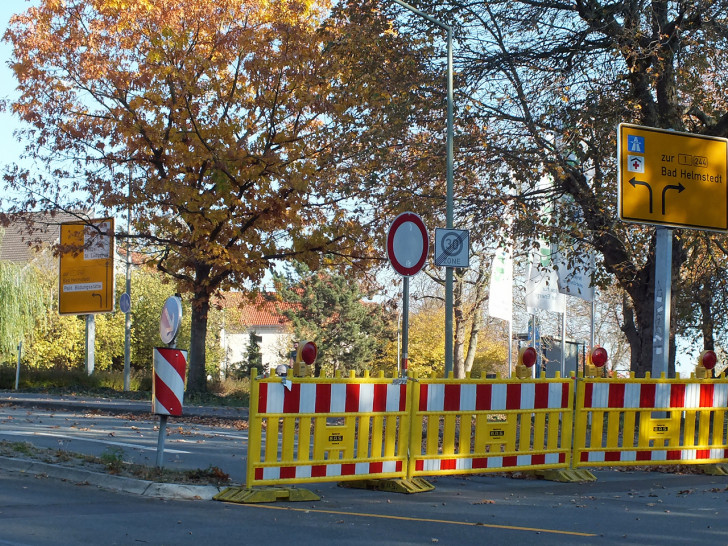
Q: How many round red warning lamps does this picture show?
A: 4